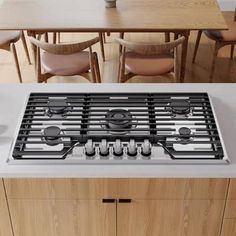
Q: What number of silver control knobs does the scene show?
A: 5